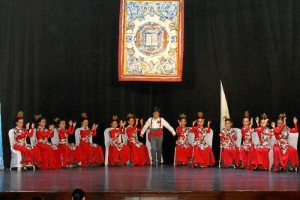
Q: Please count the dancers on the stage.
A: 13